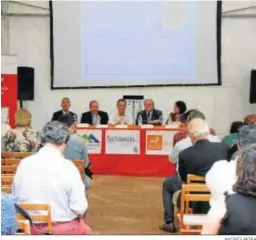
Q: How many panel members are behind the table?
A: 5